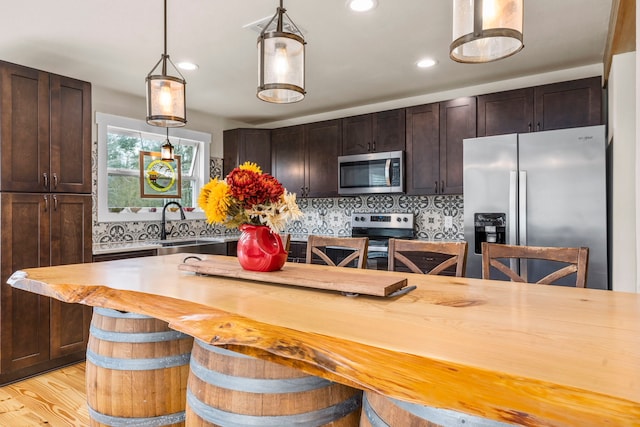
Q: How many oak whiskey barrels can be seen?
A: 3